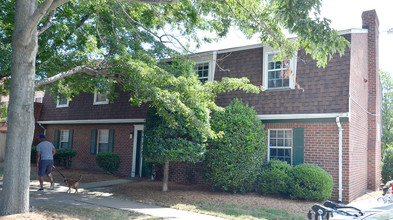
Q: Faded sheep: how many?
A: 0